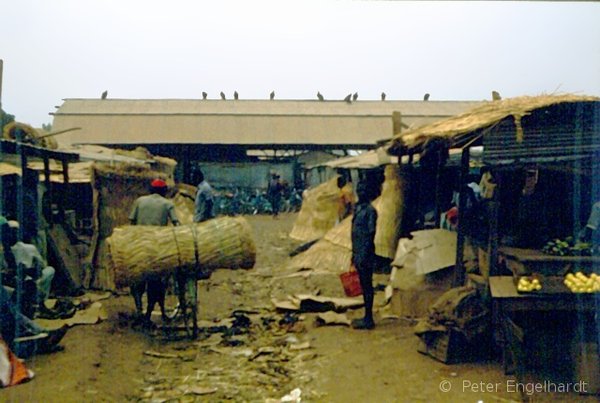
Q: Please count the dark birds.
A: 11